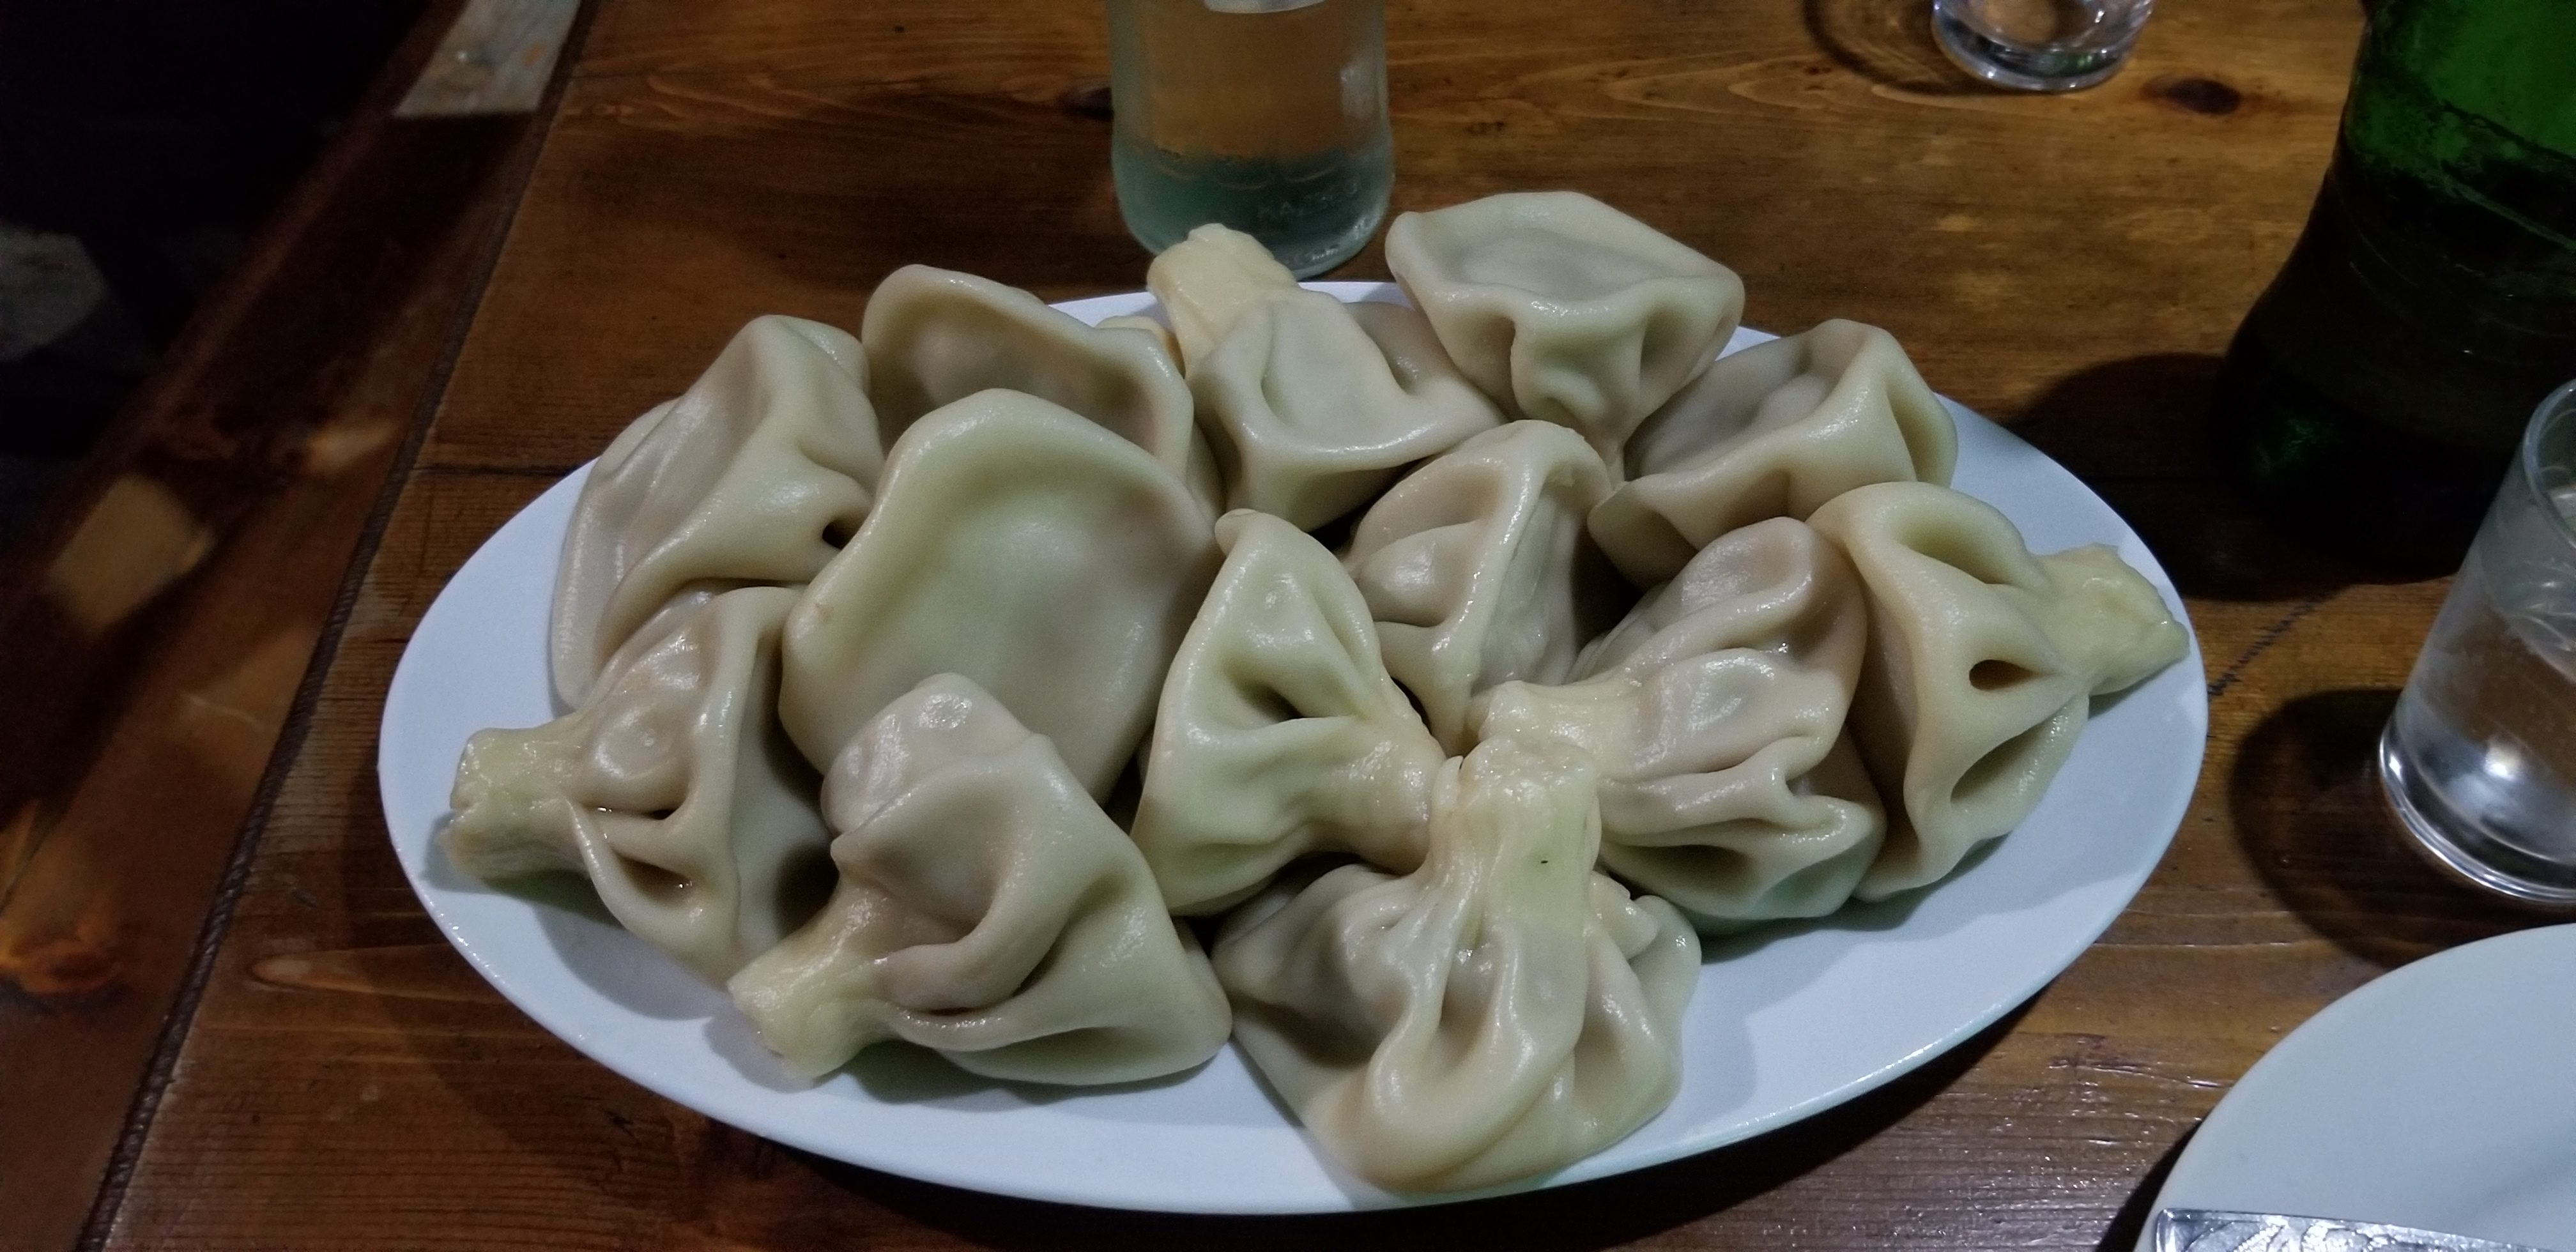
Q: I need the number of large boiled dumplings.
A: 13